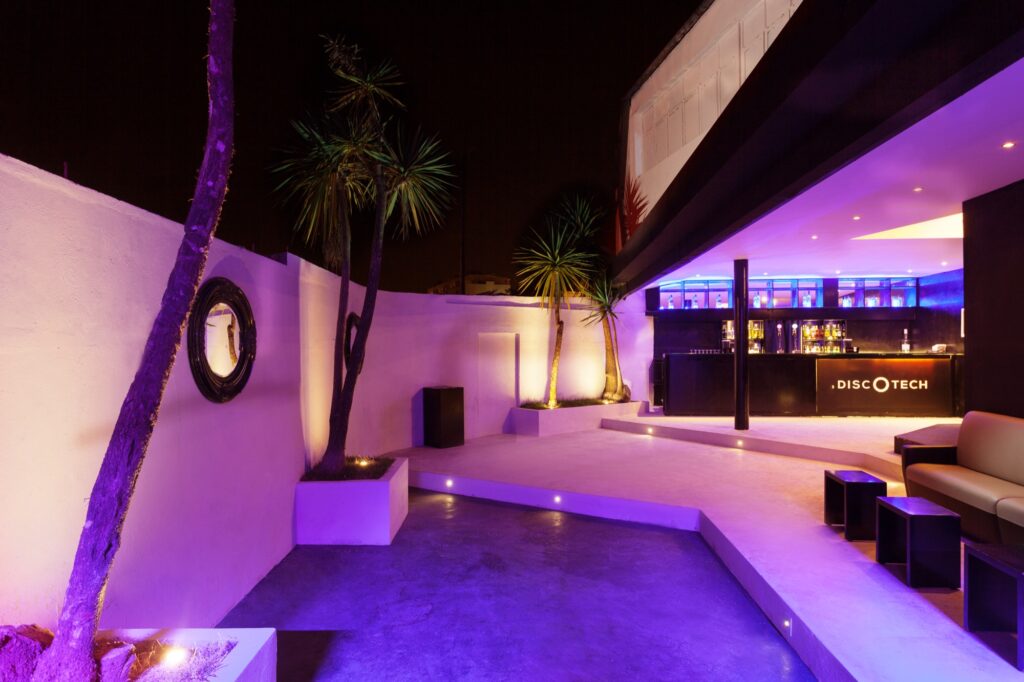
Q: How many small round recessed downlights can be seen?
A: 9